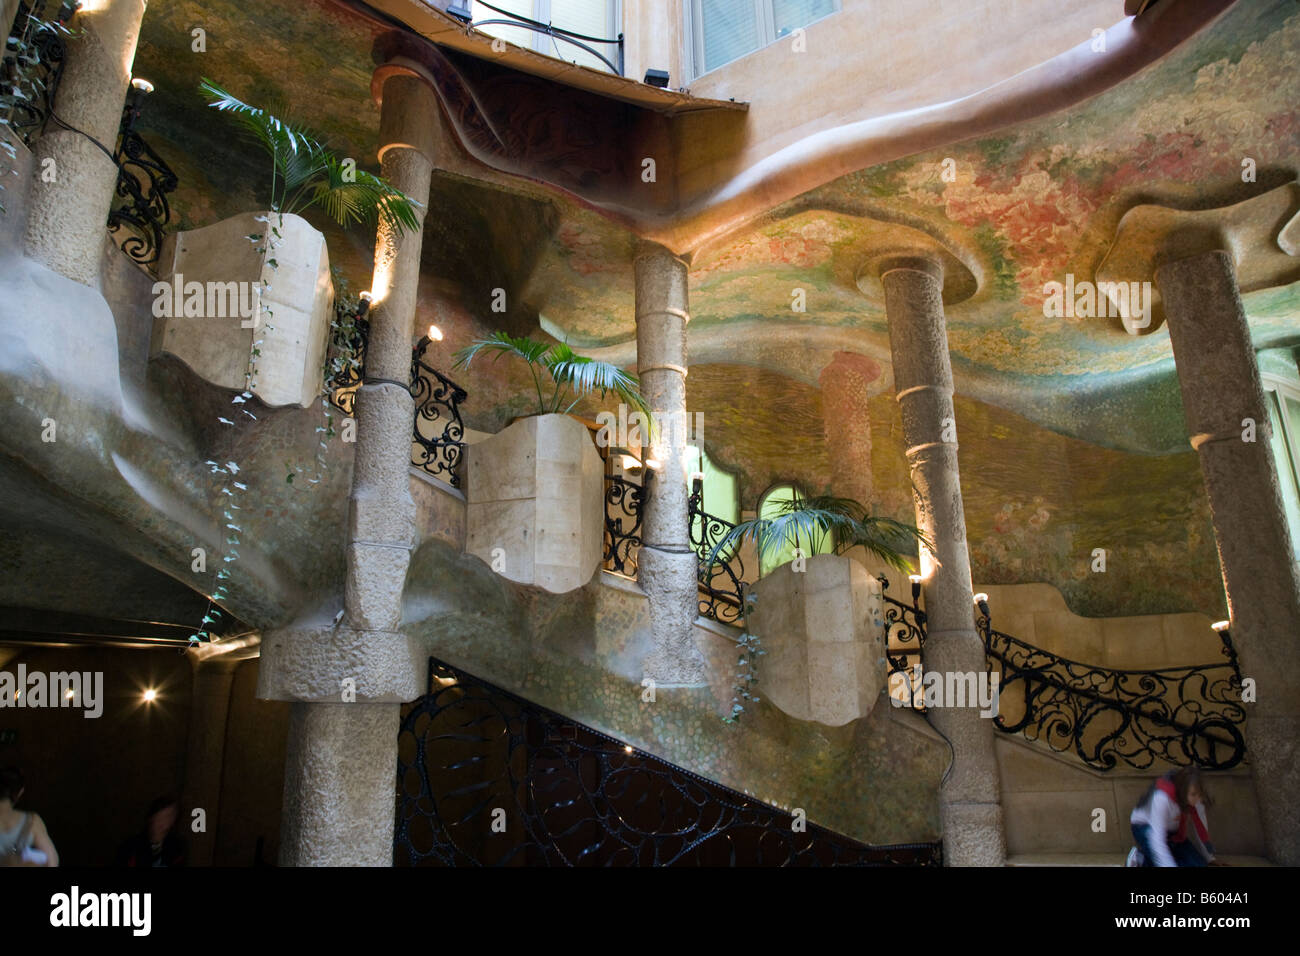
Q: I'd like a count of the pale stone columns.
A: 5